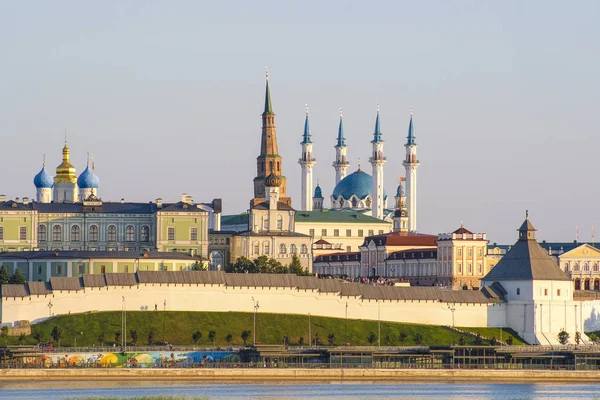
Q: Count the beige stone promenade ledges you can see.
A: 1